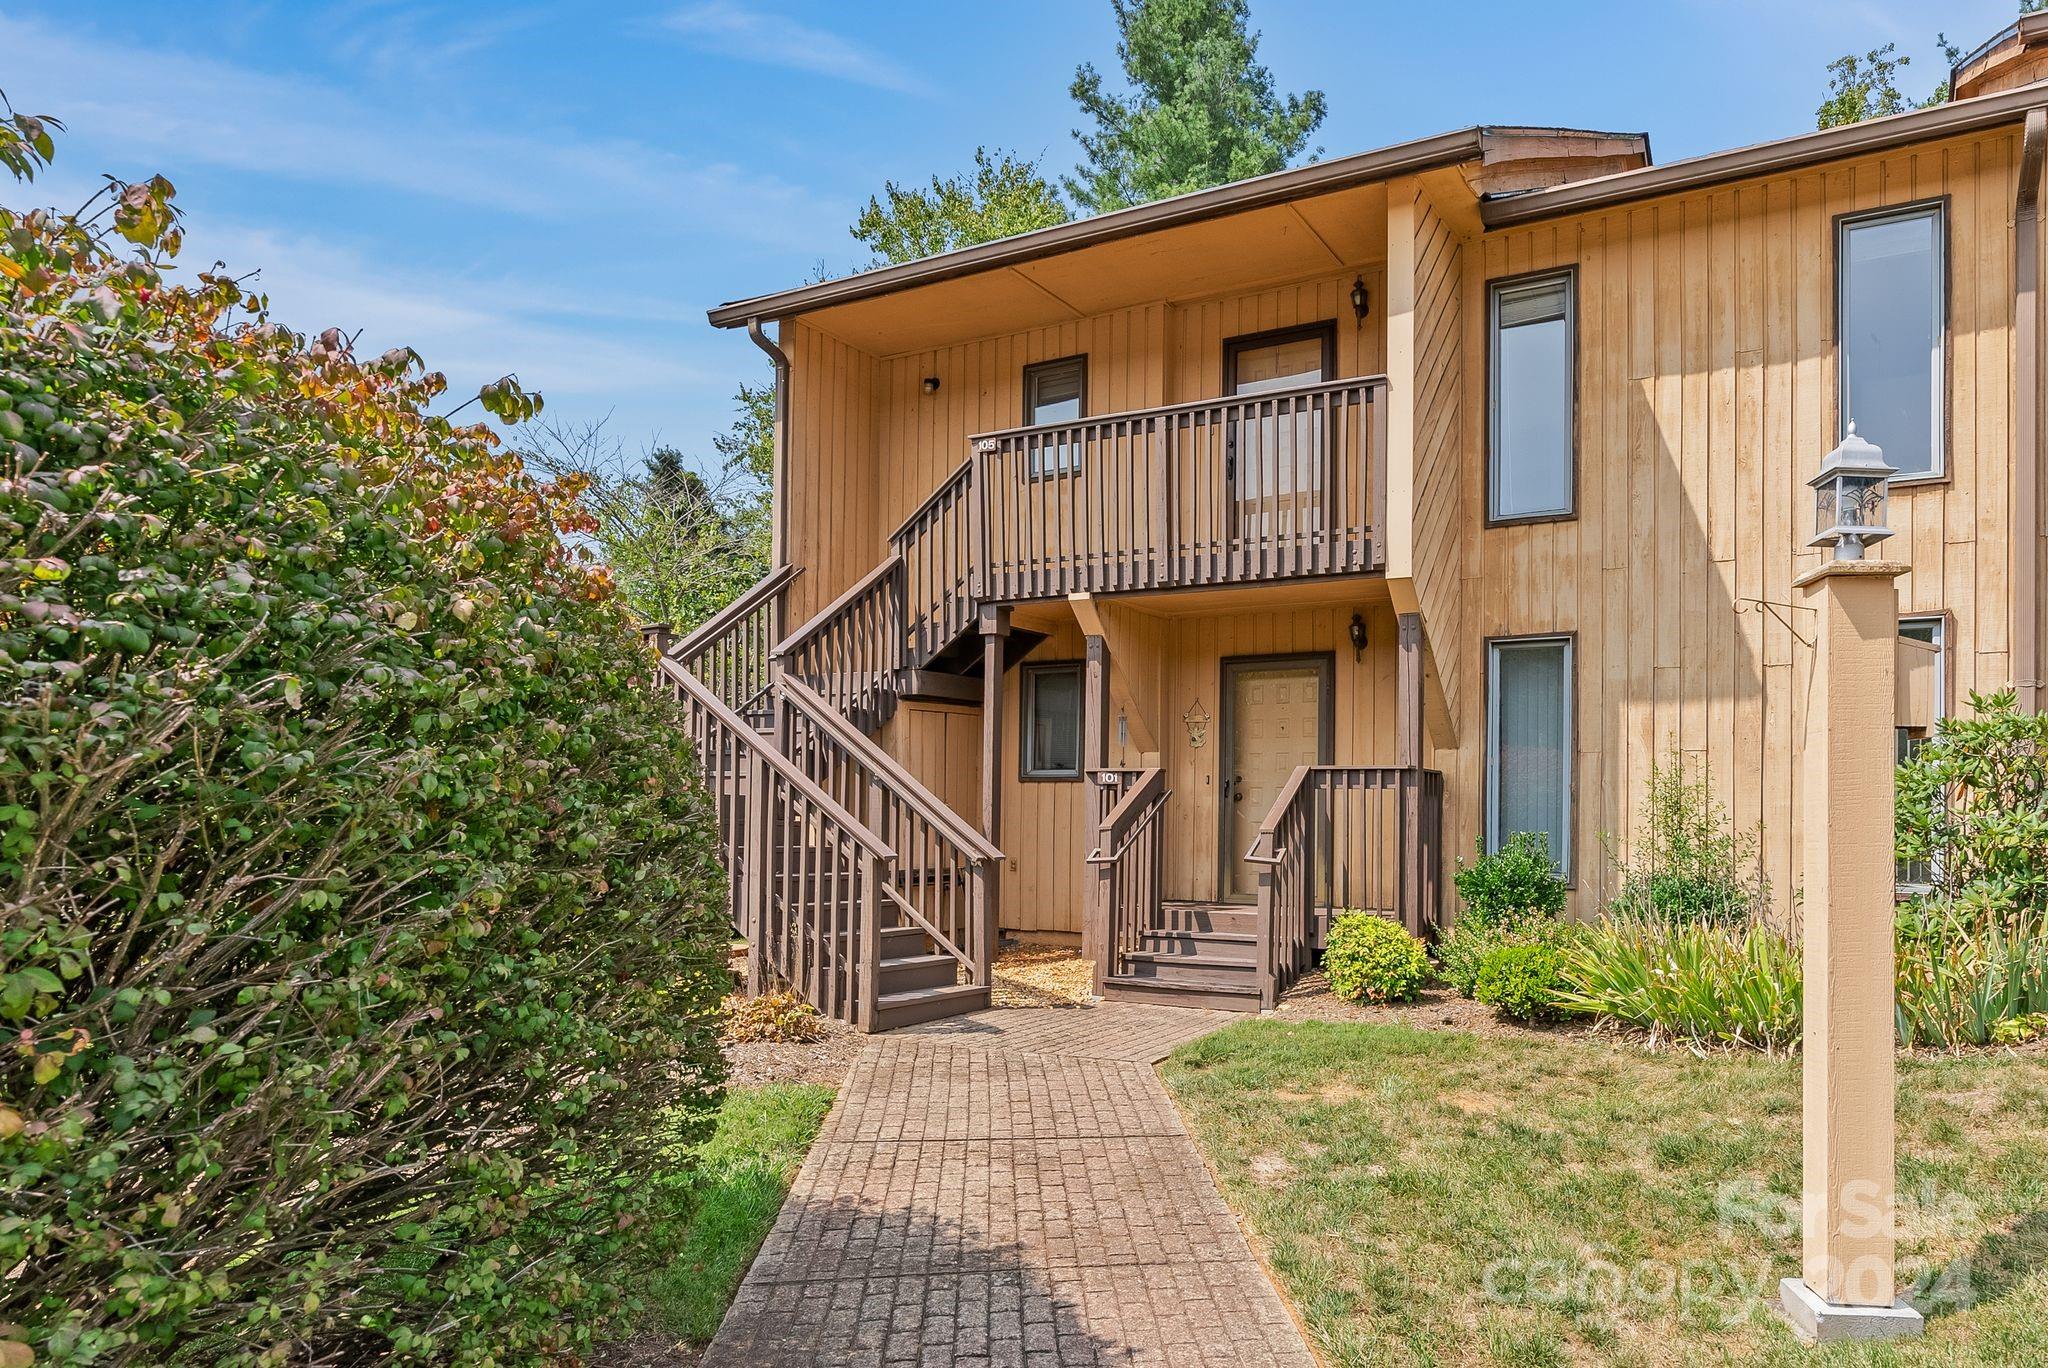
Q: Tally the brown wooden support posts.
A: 3